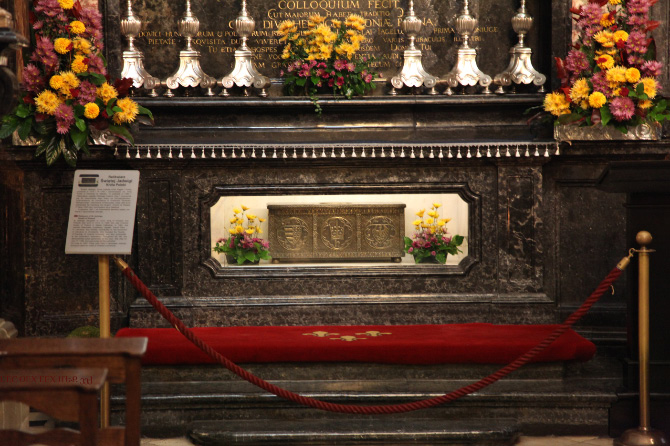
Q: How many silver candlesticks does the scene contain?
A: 6